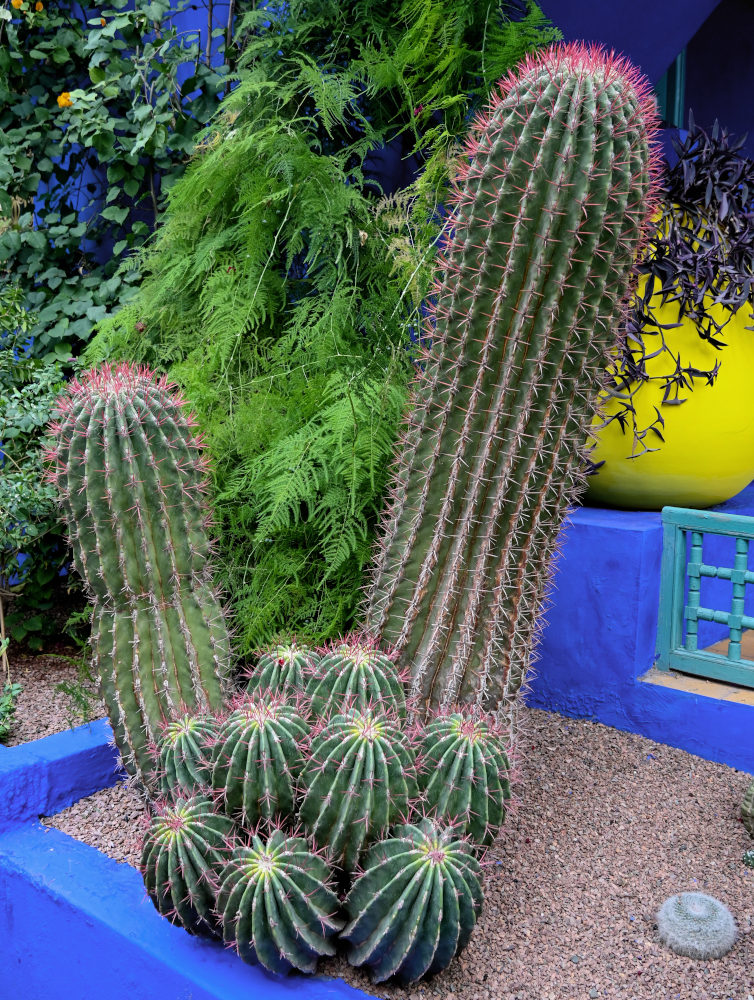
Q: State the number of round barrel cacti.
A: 9